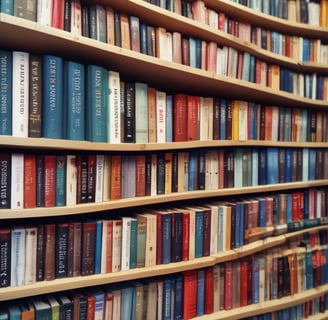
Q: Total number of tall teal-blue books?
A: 4